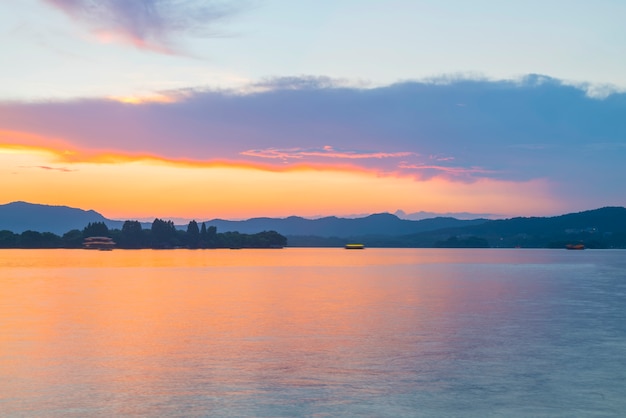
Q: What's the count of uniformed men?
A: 0